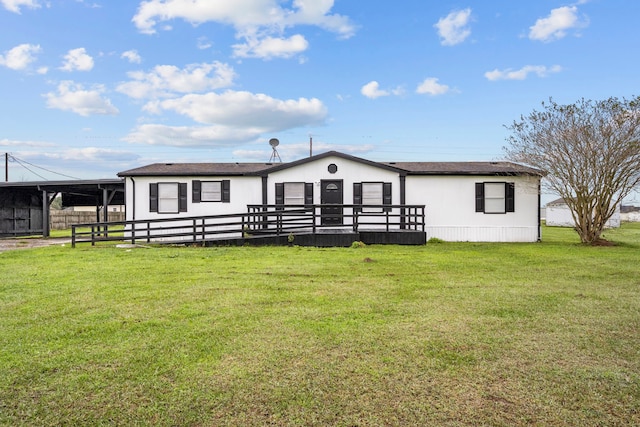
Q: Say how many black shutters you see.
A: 10